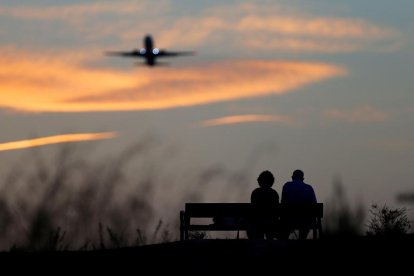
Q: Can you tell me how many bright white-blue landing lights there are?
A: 2